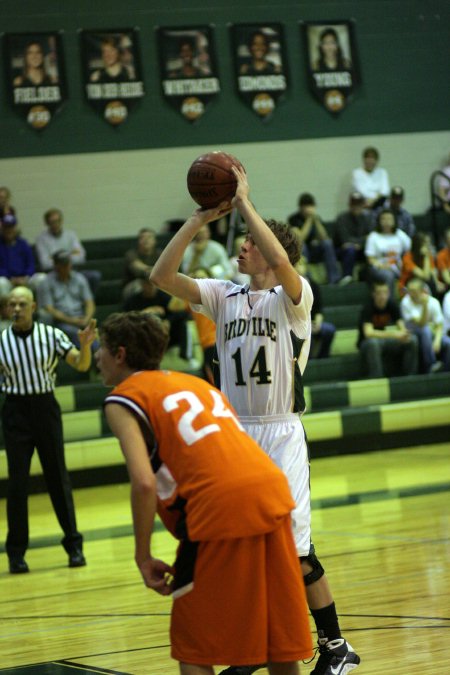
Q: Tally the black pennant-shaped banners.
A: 5